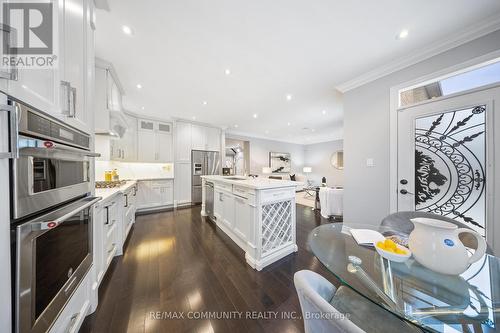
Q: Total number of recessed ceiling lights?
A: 14